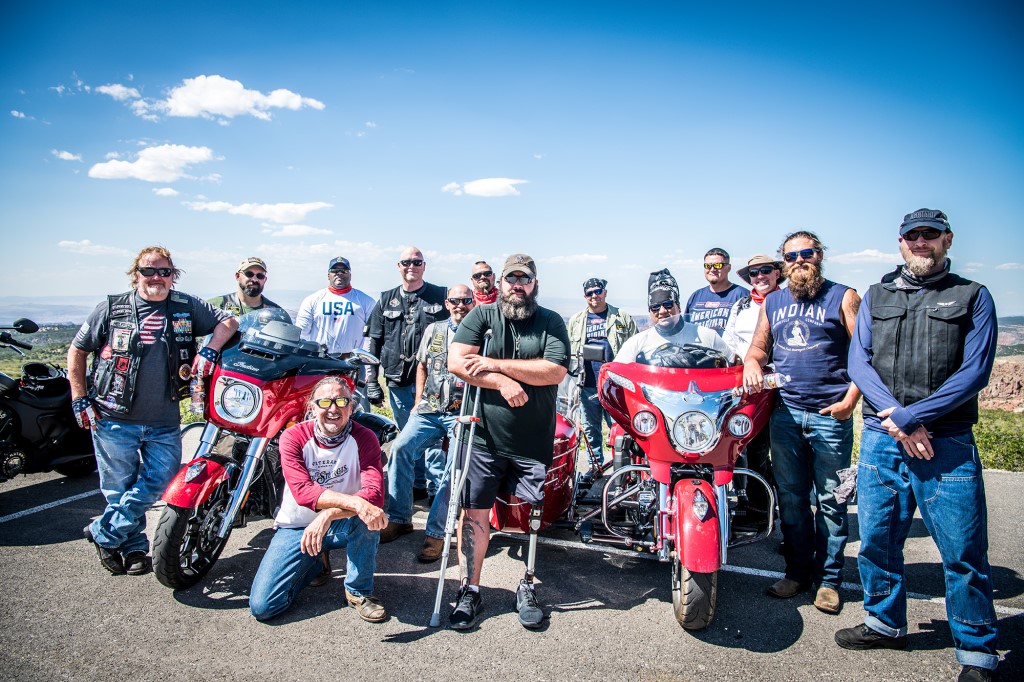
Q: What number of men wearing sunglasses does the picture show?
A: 14